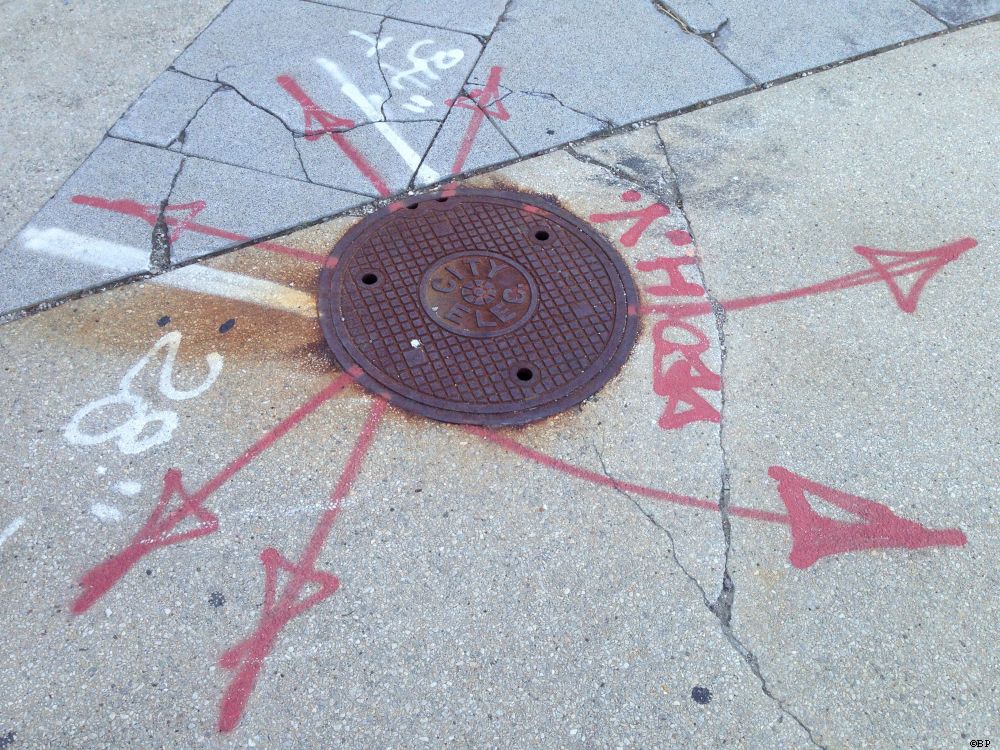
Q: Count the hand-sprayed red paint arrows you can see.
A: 7